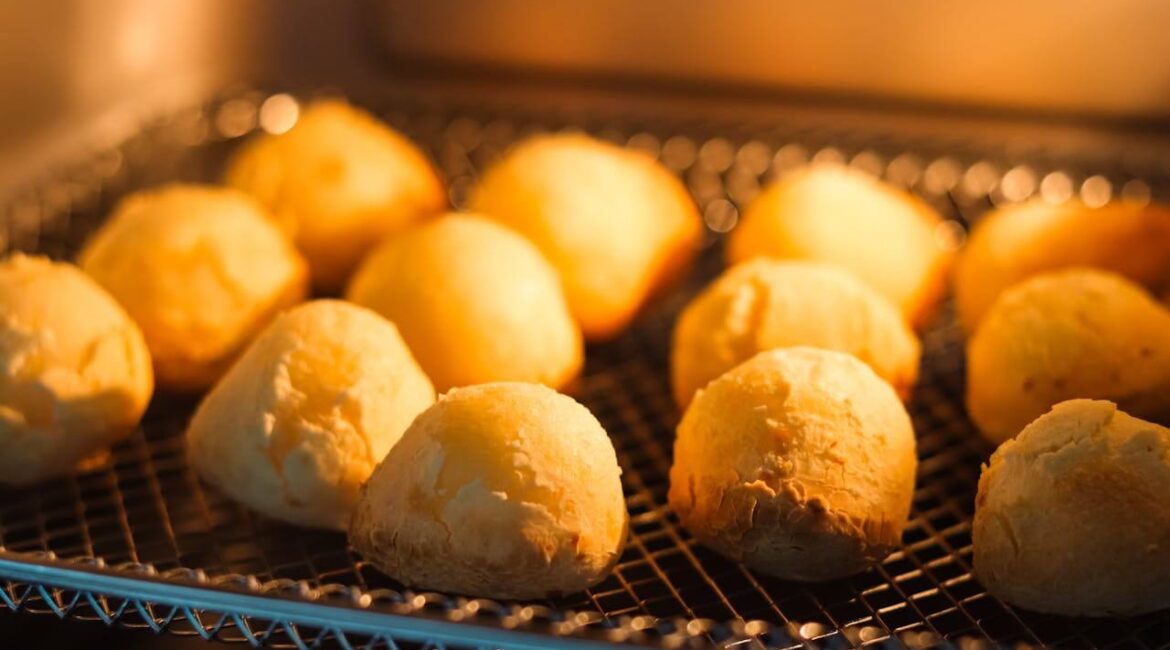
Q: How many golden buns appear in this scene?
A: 13